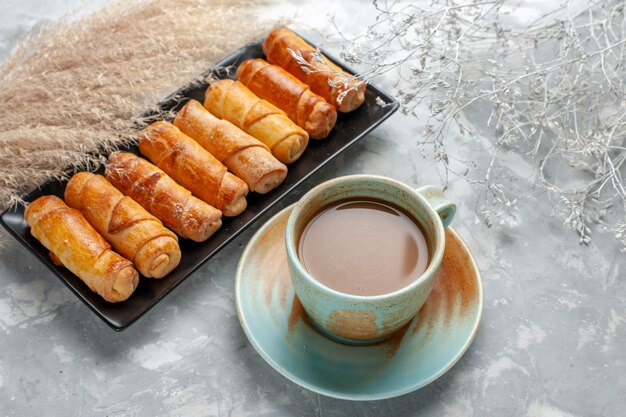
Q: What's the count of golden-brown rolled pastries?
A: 8